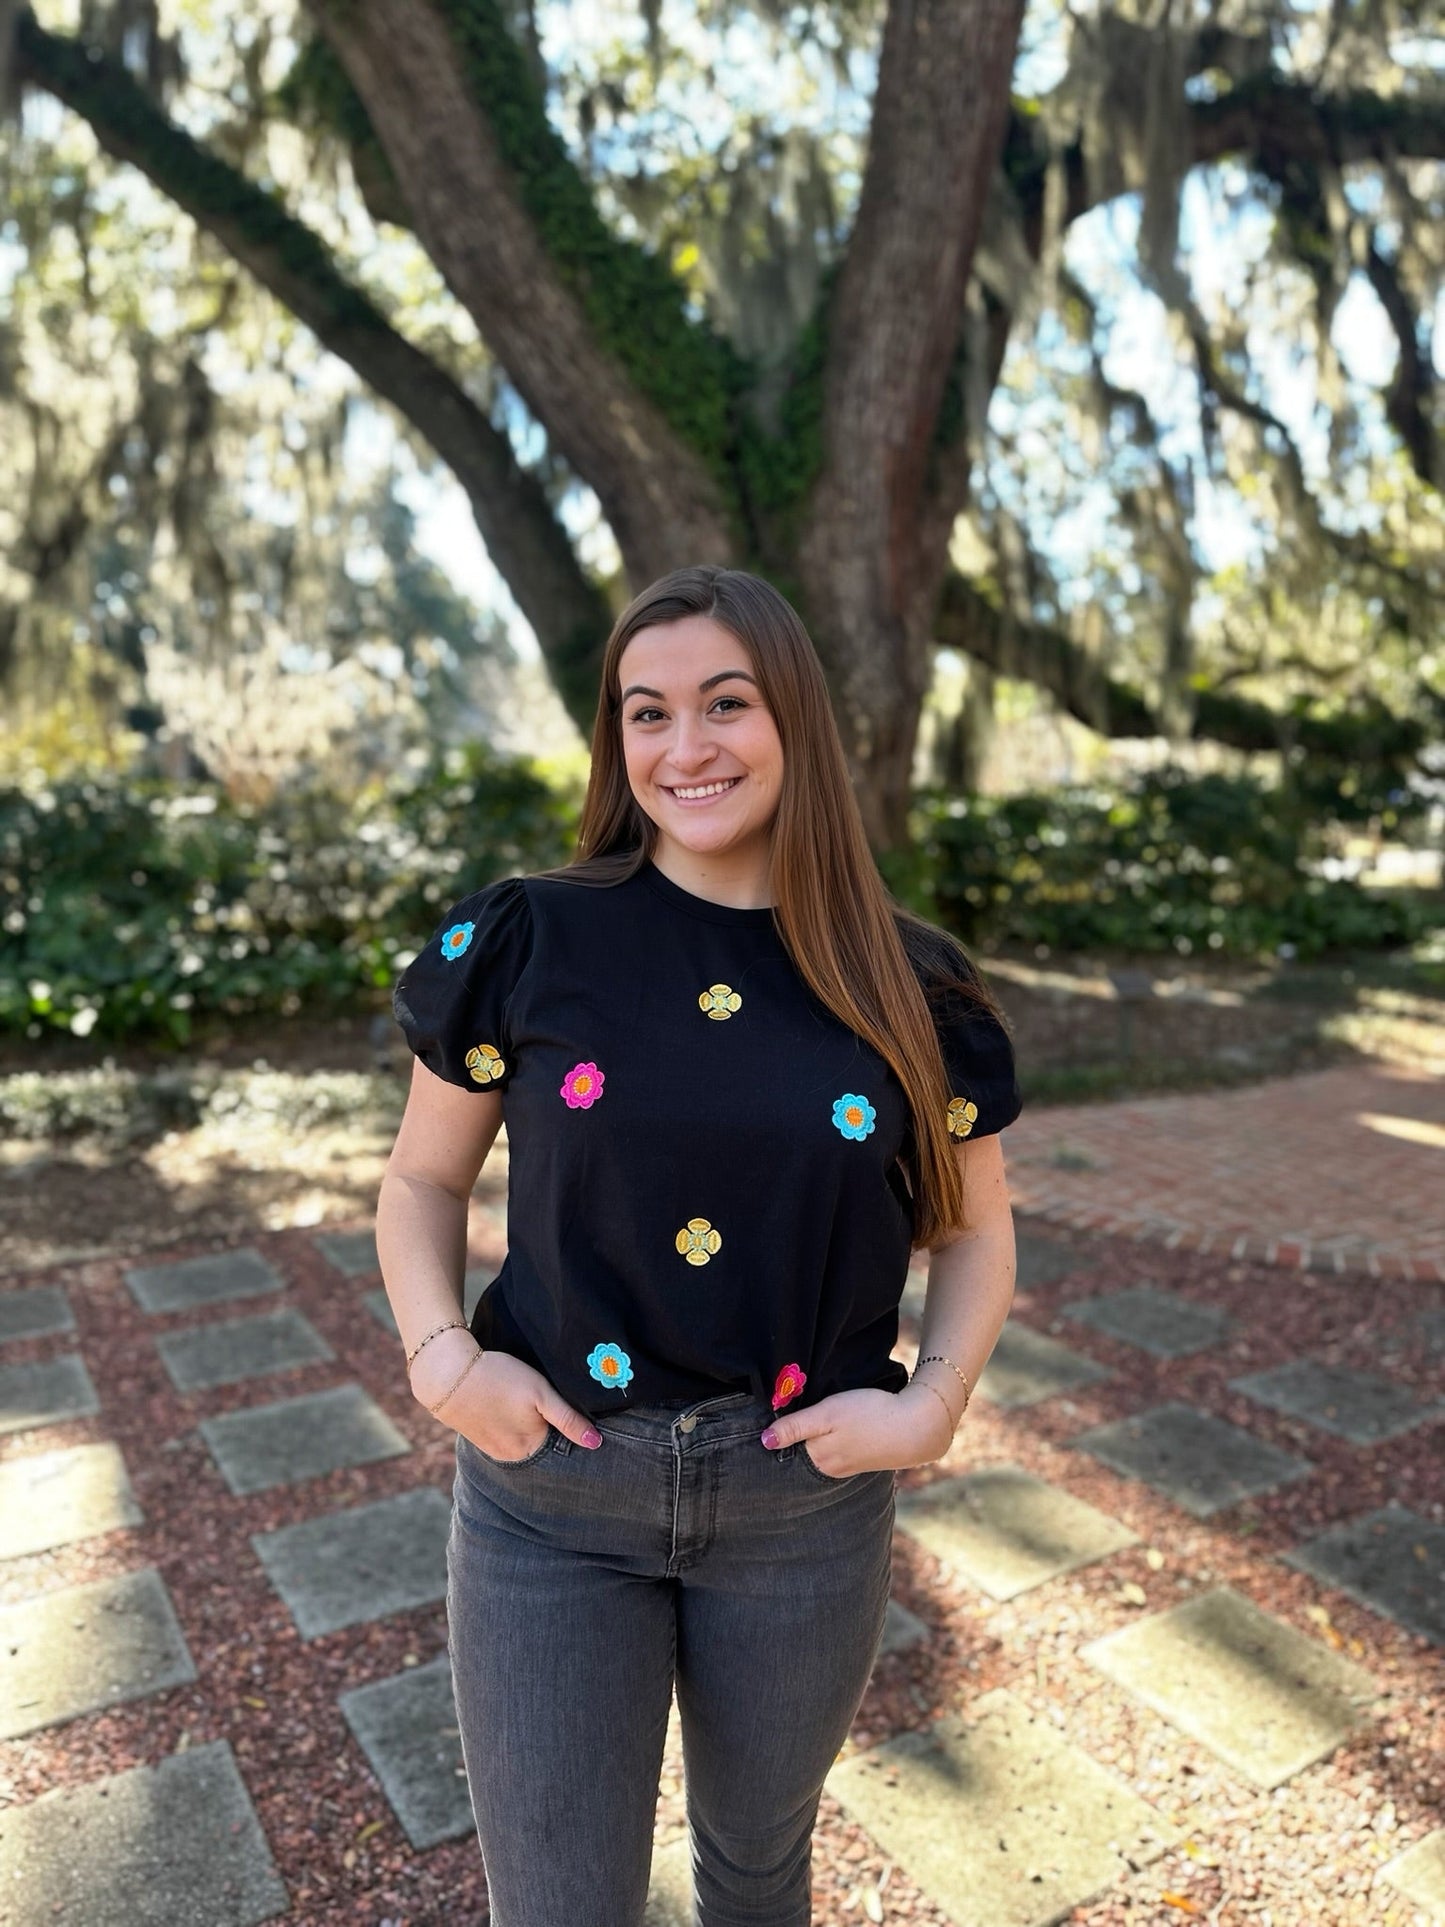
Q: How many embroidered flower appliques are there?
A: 9